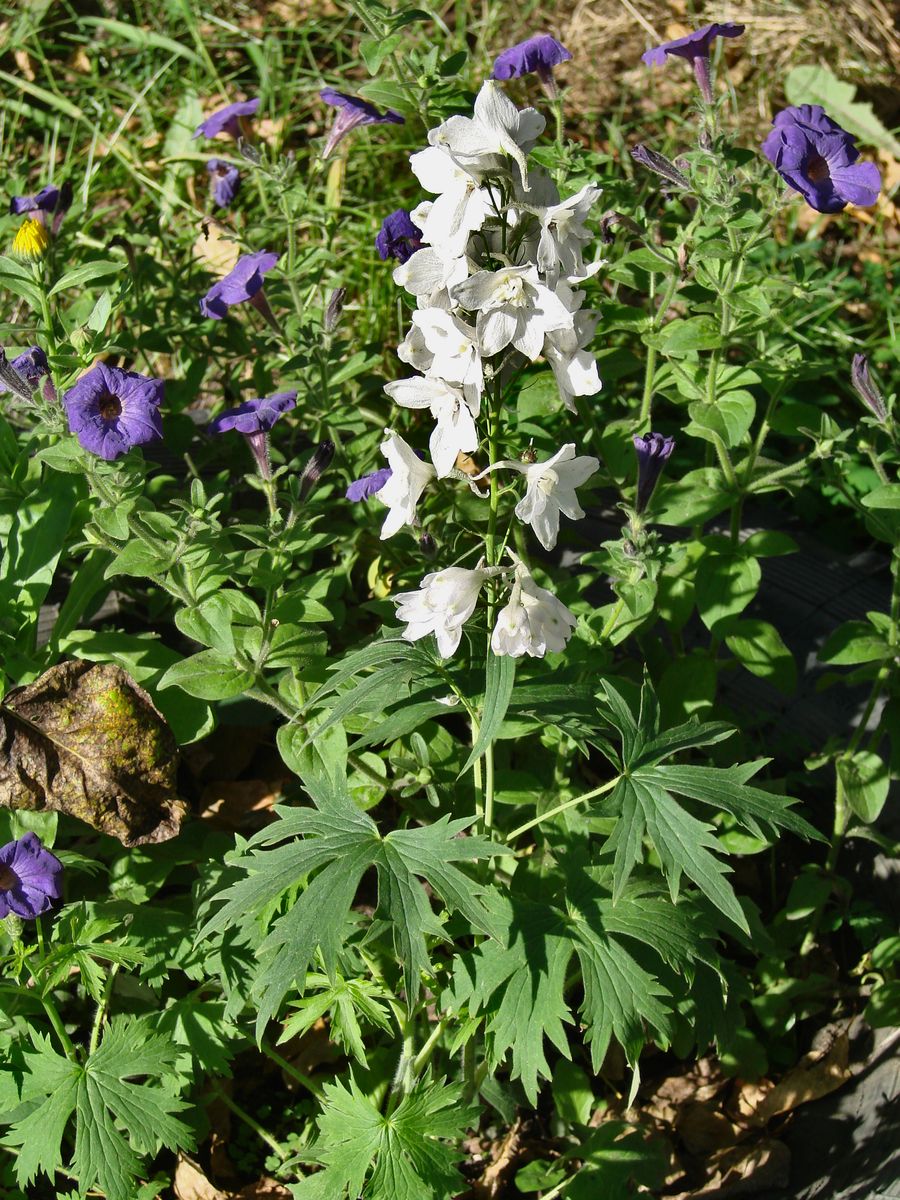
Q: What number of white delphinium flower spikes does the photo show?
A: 1